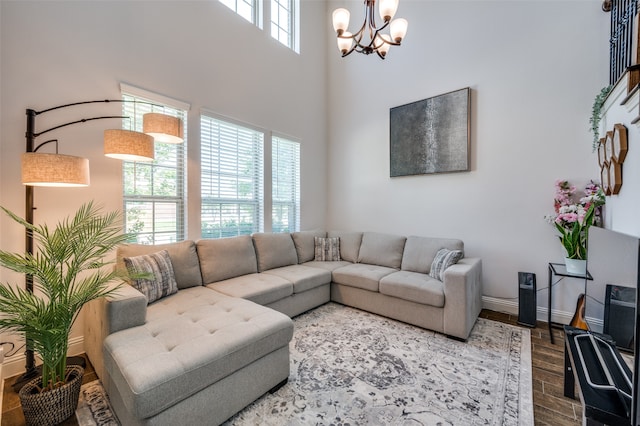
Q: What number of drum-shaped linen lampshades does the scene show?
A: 3